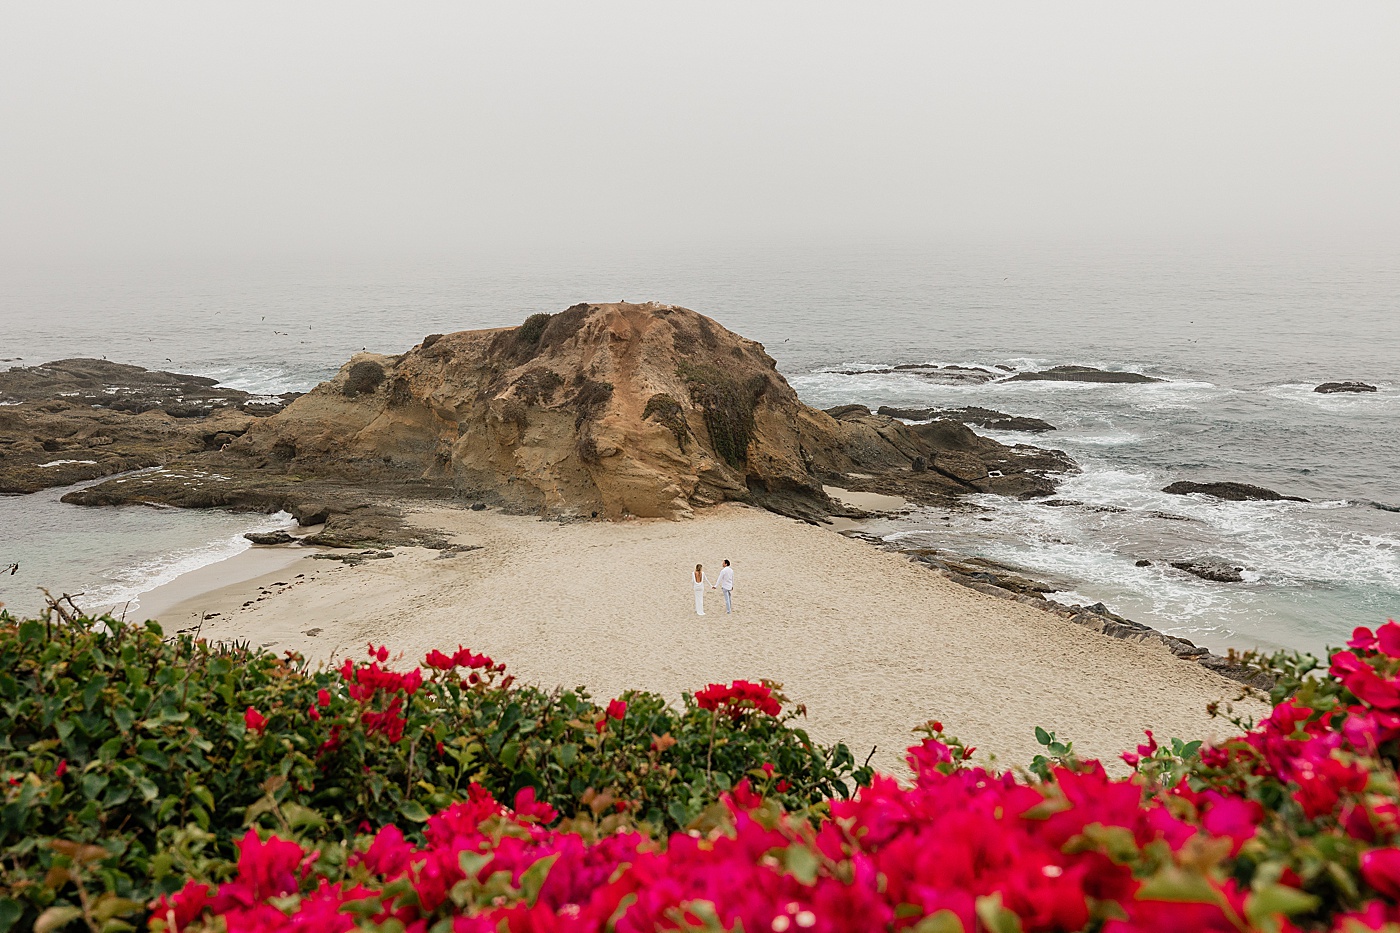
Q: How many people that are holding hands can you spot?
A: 2